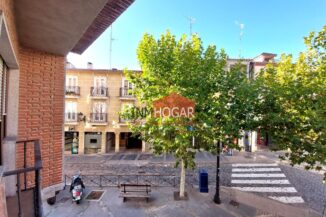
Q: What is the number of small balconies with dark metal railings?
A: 6